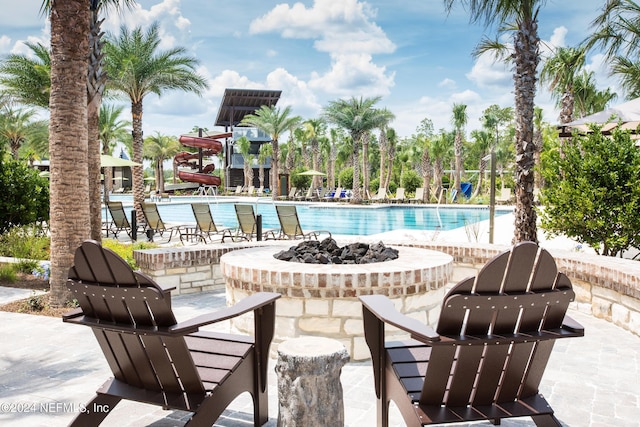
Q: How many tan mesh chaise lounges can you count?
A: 5